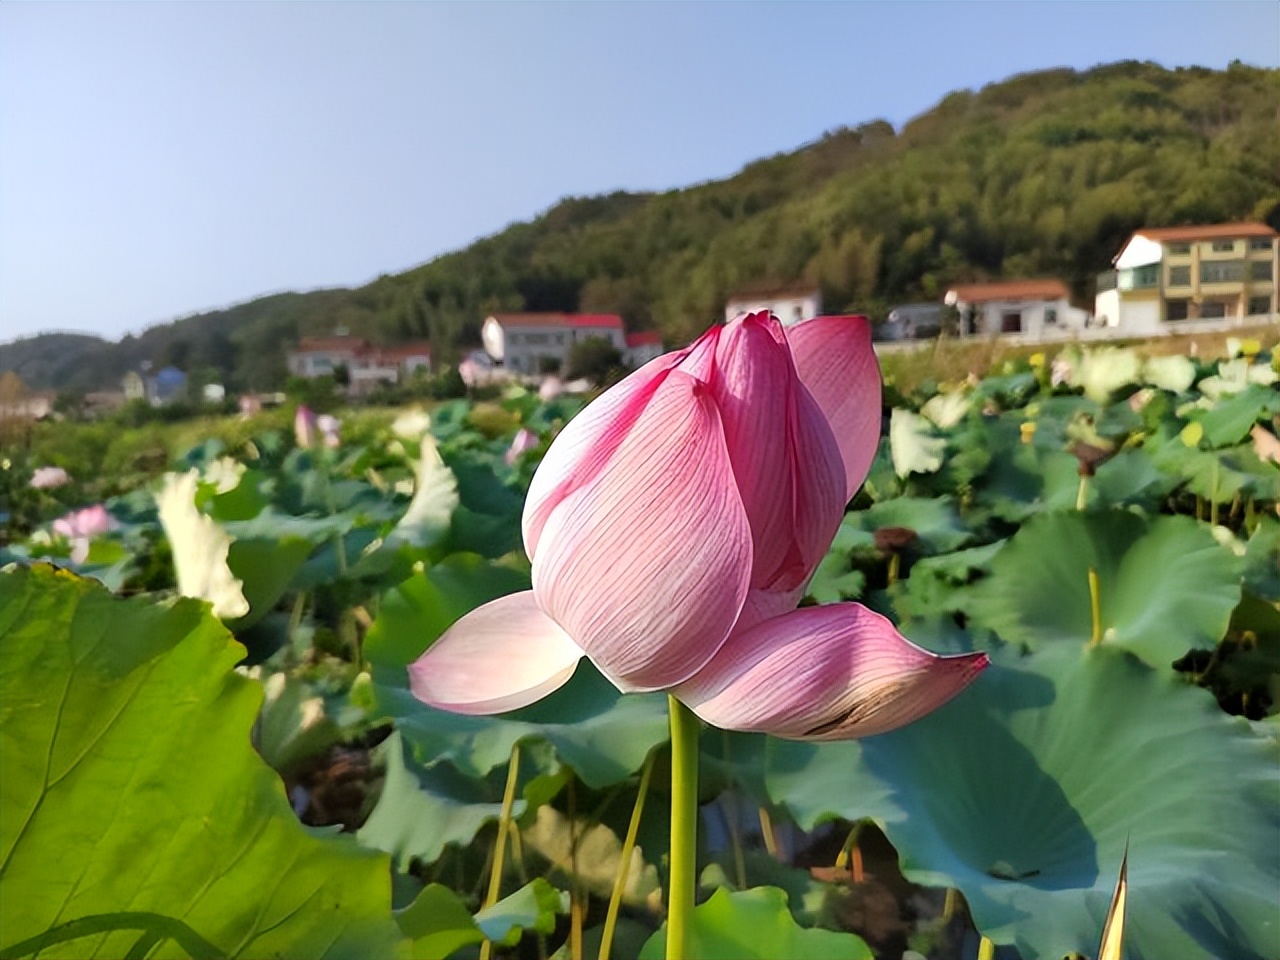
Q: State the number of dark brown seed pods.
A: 2